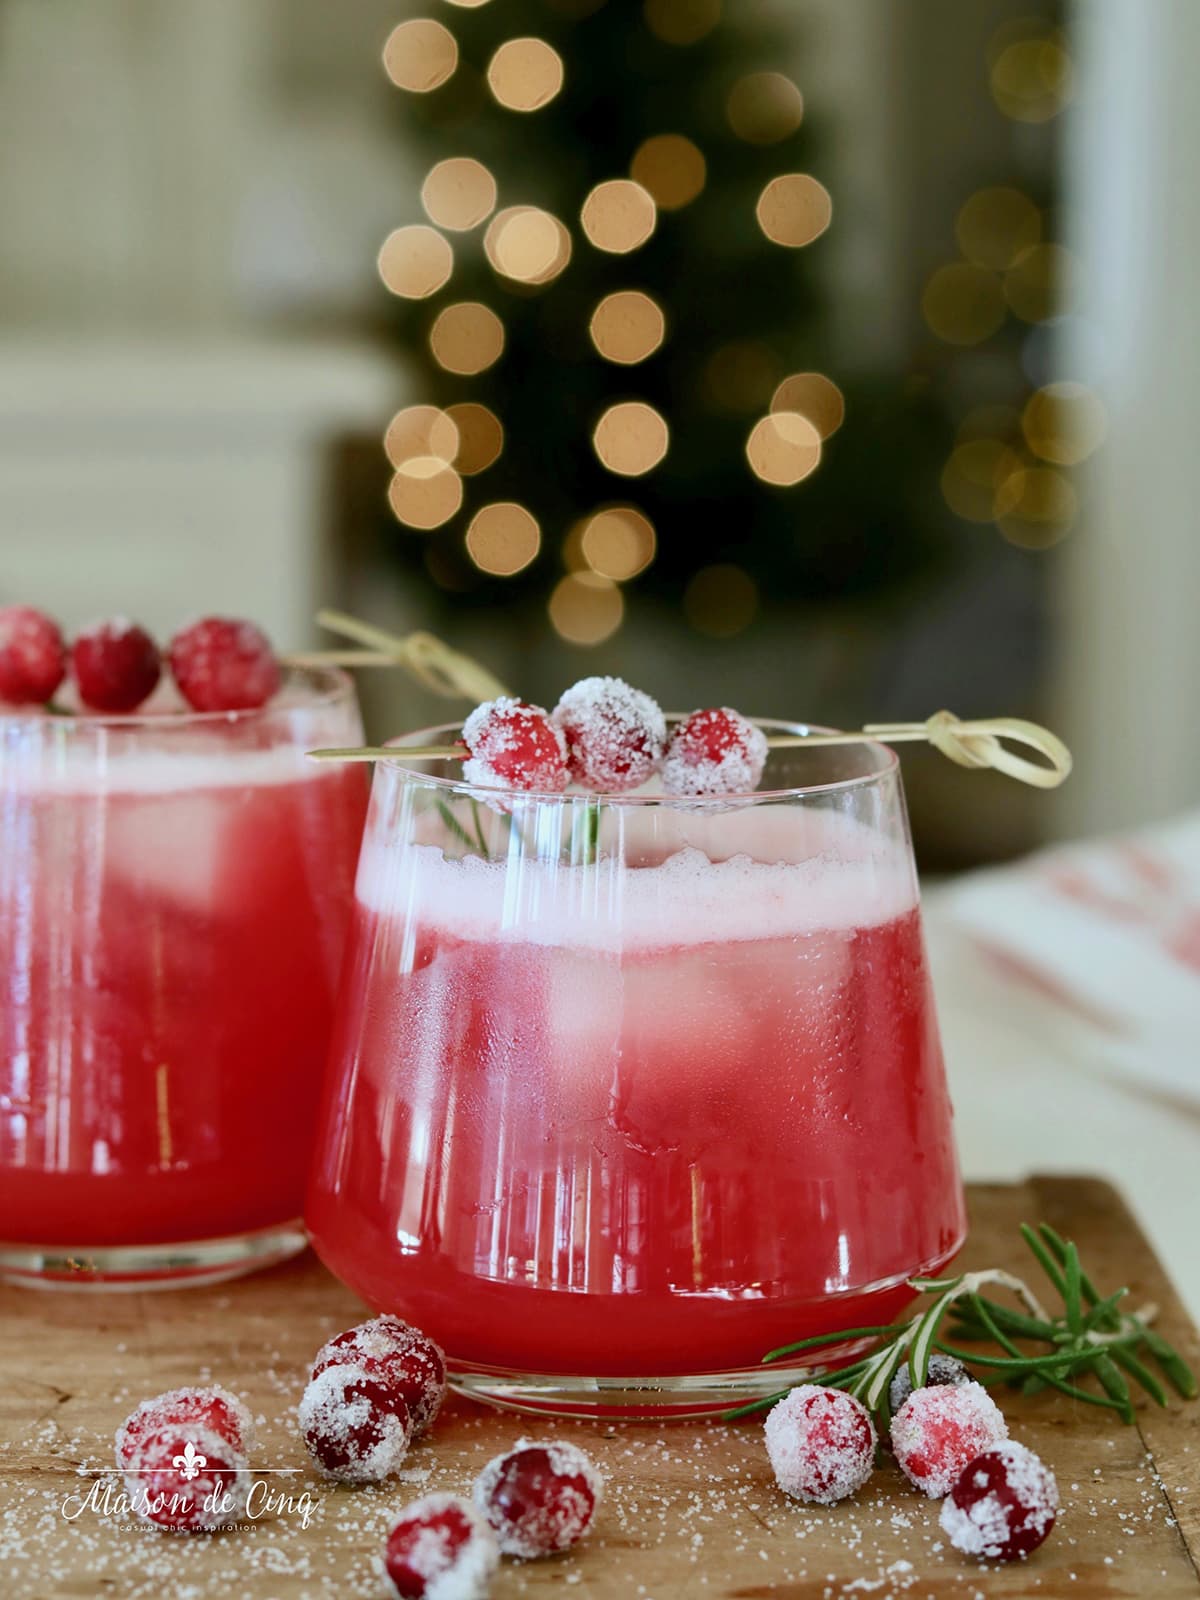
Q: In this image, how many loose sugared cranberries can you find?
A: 10